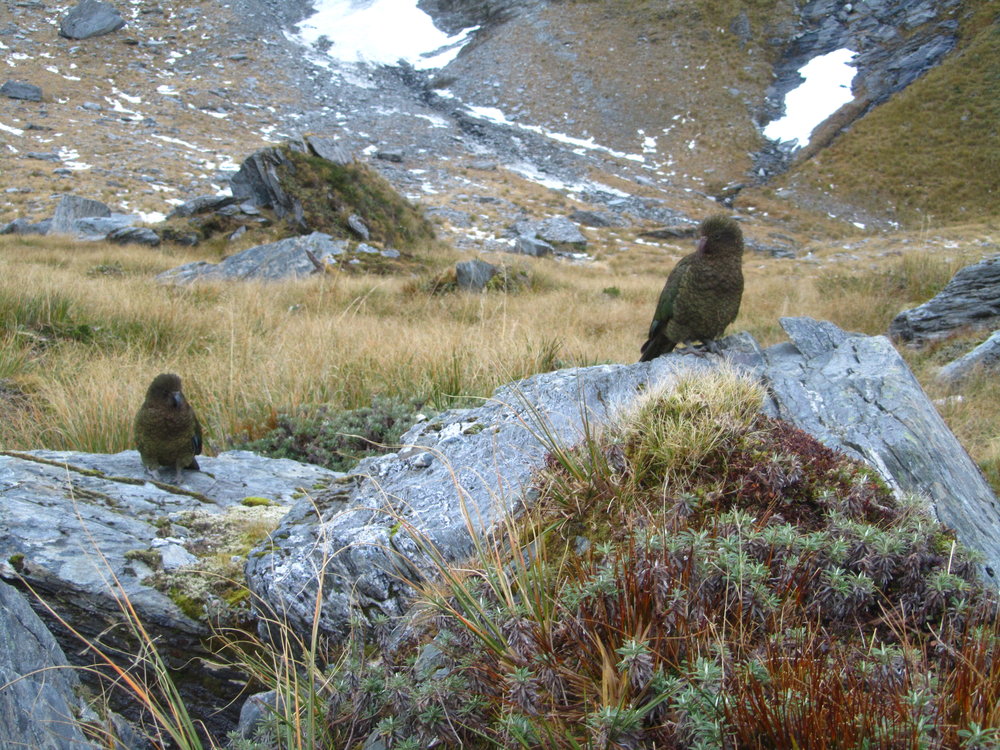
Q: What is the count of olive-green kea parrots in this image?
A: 2